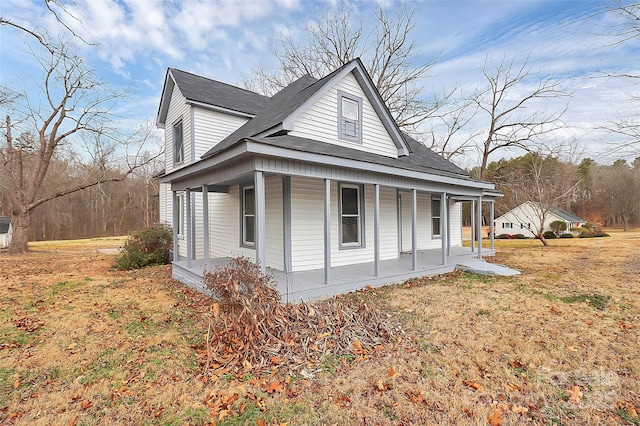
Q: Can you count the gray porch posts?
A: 12